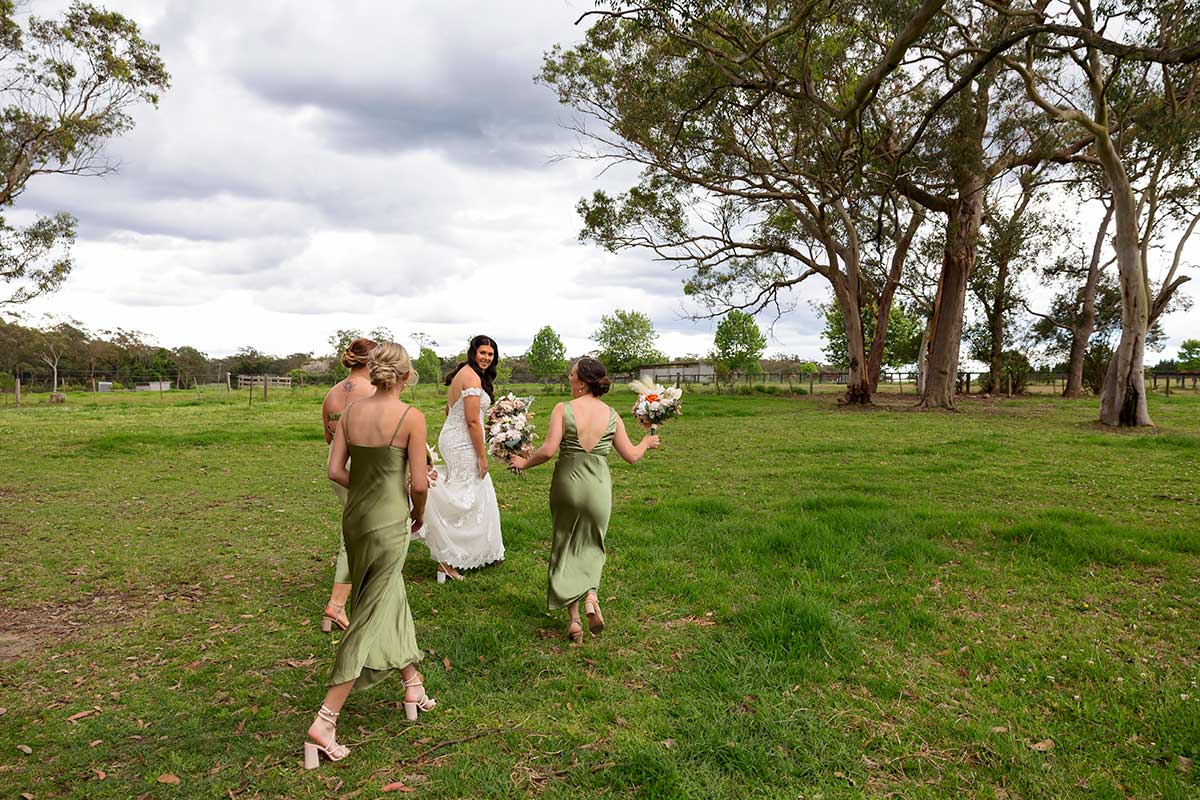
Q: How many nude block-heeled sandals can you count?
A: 5